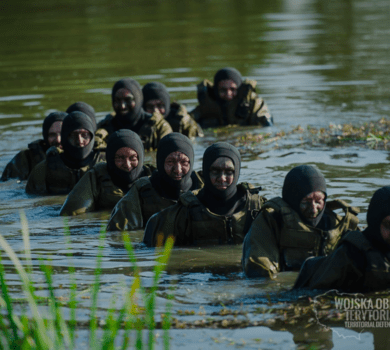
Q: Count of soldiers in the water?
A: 11